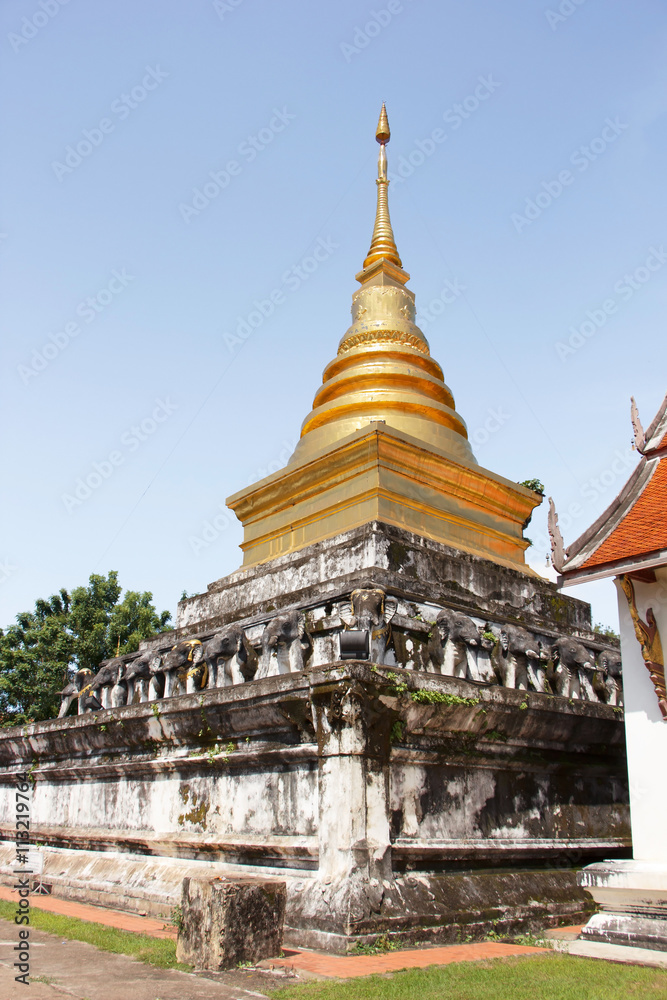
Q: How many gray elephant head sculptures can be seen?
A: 11